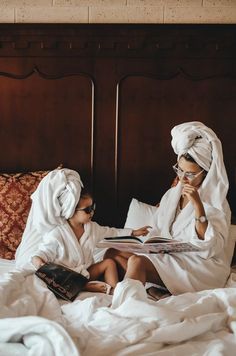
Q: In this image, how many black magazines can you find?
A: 1